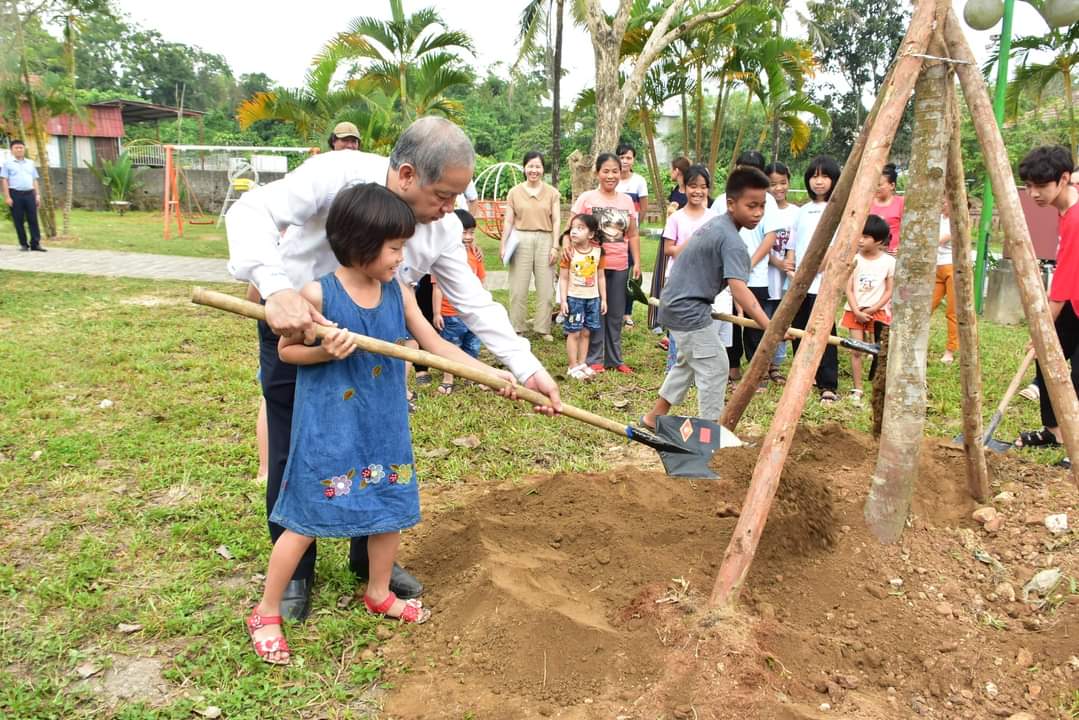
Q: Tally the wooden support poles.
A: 4